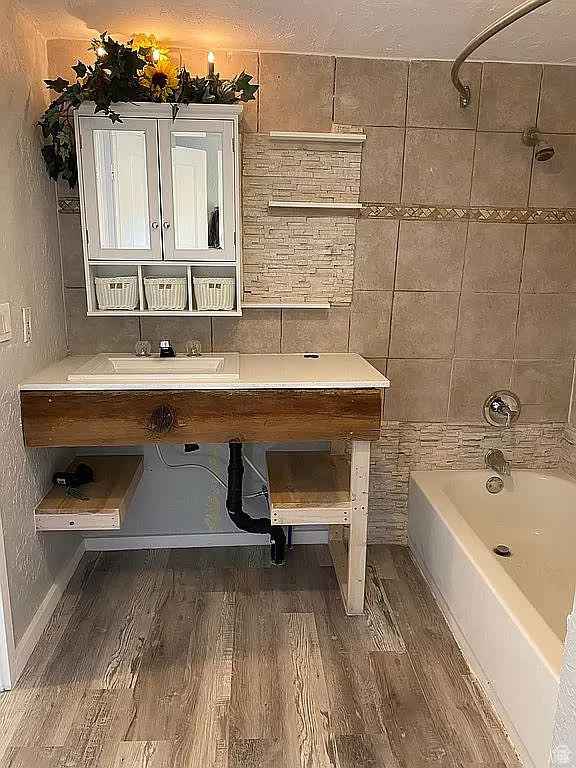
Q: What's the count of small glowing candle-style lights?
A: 3